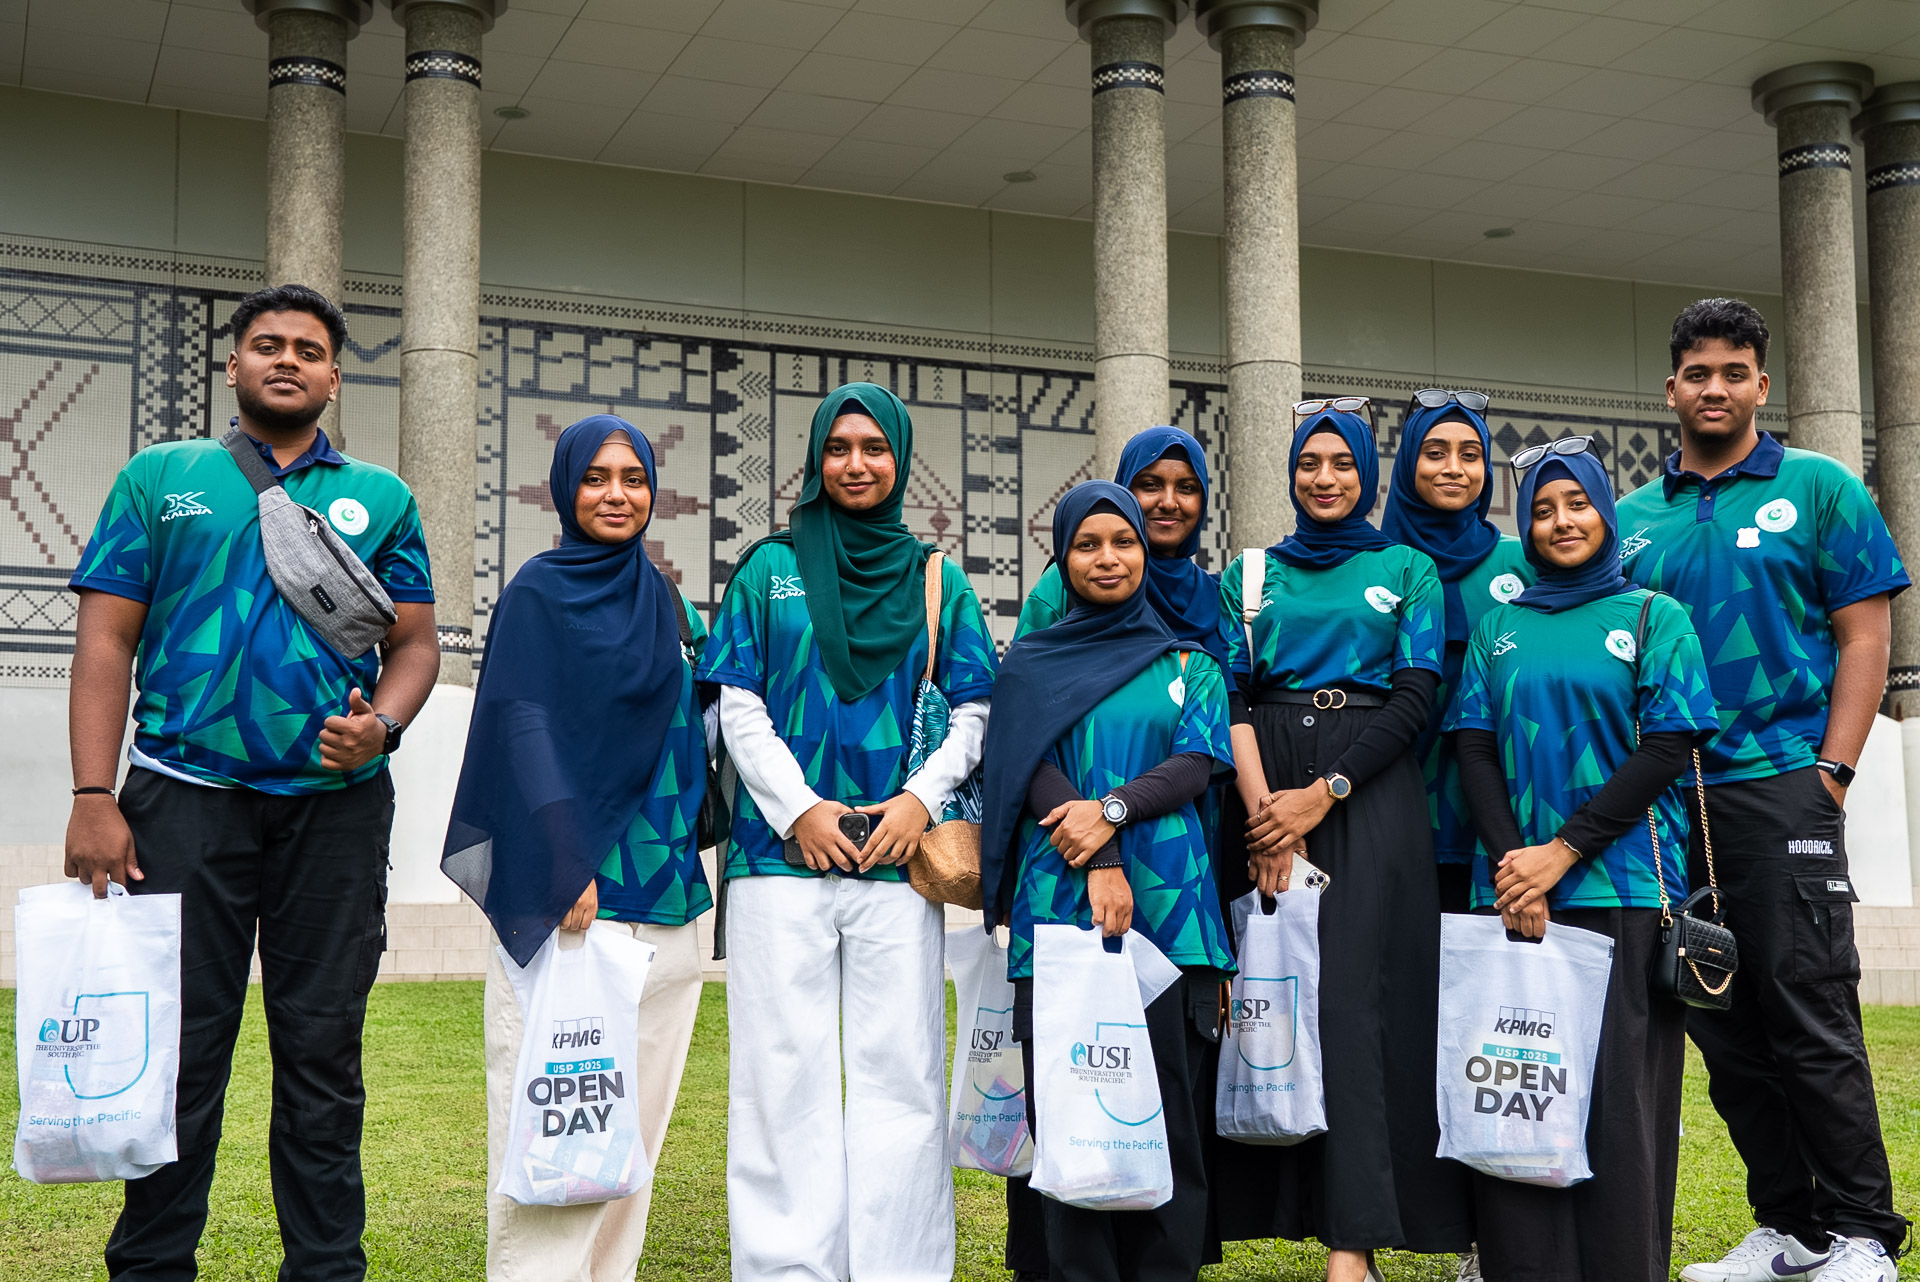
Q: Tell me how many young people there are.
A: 9